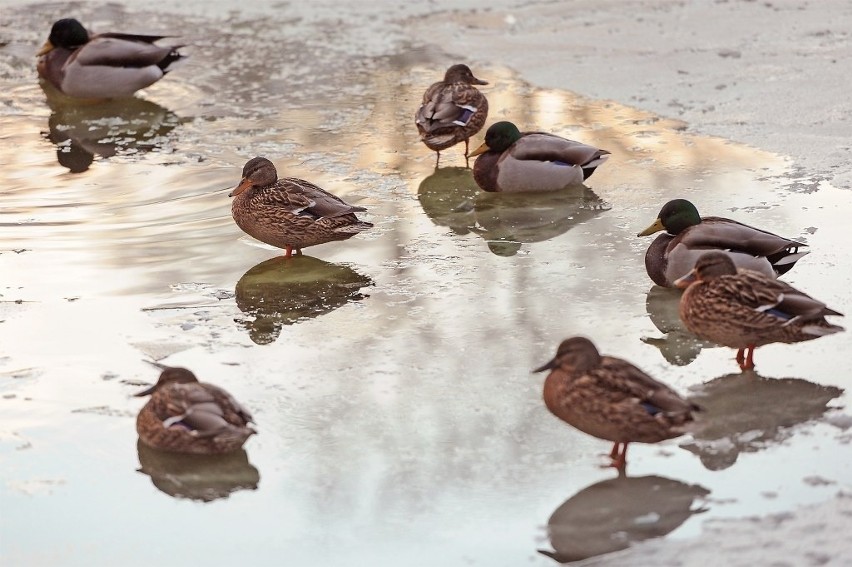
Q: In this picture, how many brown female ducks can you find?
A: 5